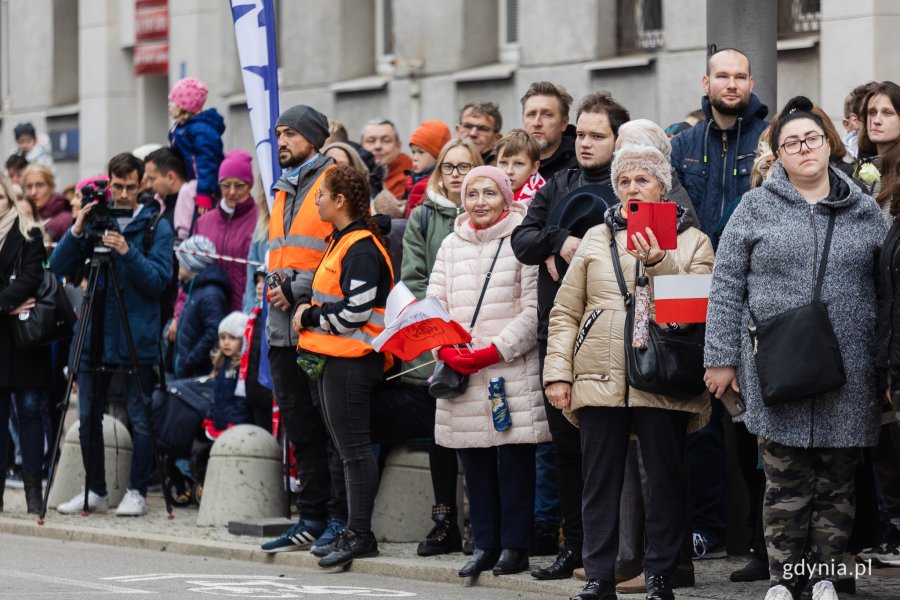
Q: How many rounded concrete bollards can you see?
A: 3